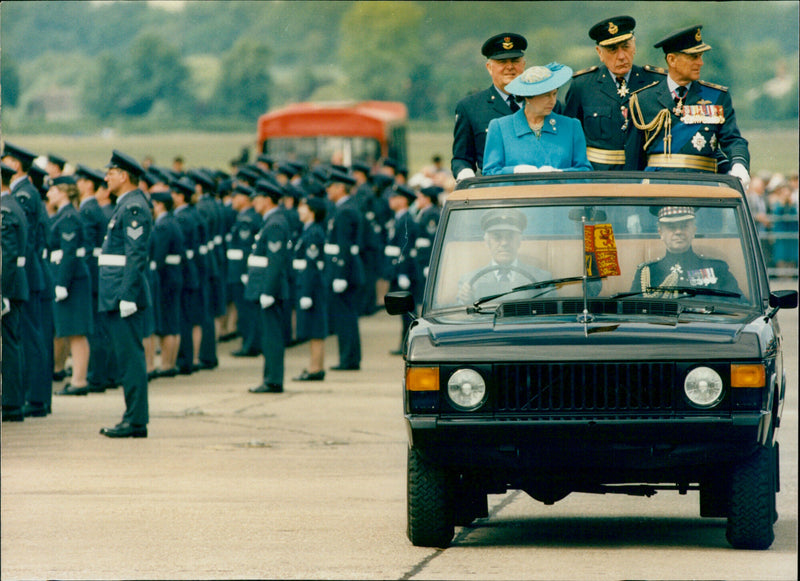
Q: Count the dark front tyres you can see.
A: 2